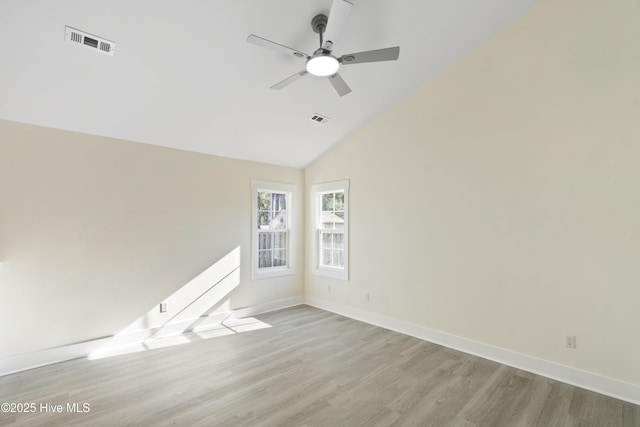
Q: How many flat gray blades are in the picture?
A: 5